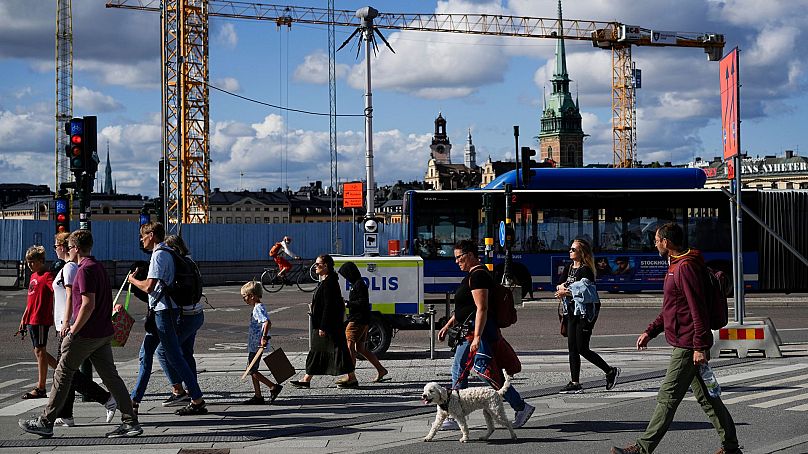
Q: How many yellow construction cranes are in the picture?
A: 3